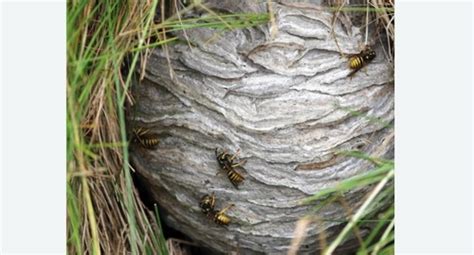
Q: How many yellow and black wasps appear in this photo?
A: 4